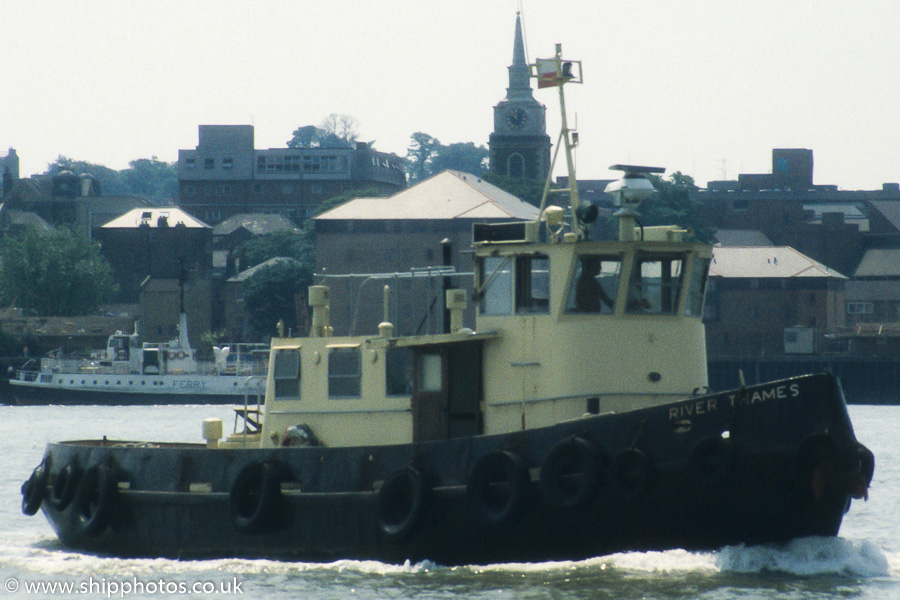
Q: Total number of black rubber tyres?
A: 11